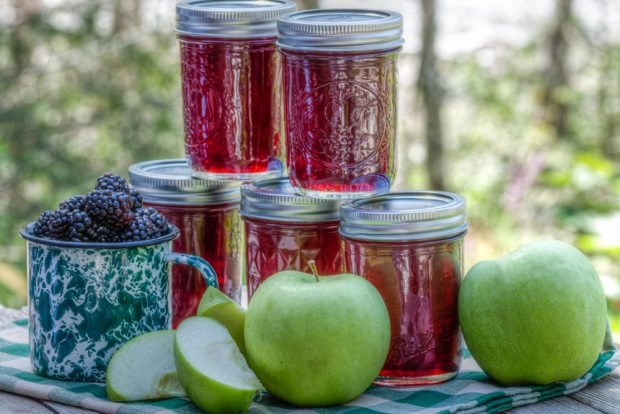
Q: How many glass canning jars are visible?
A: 5